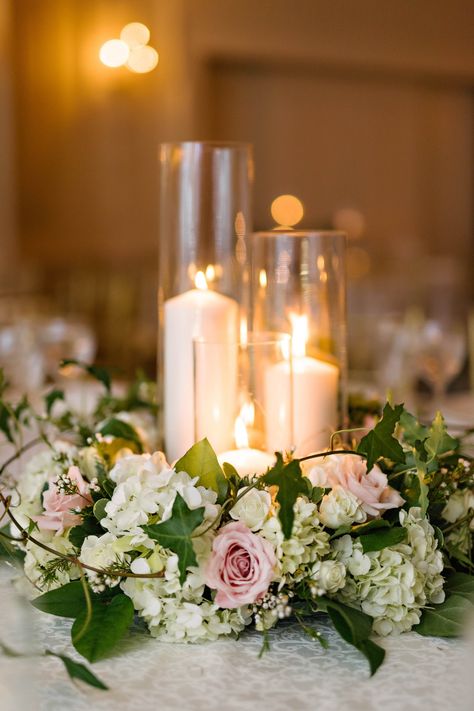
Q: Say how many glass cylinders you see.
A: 3